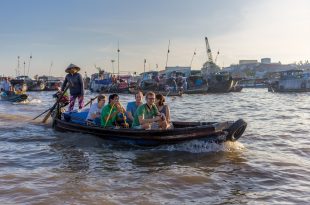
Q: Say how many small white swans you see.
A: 0